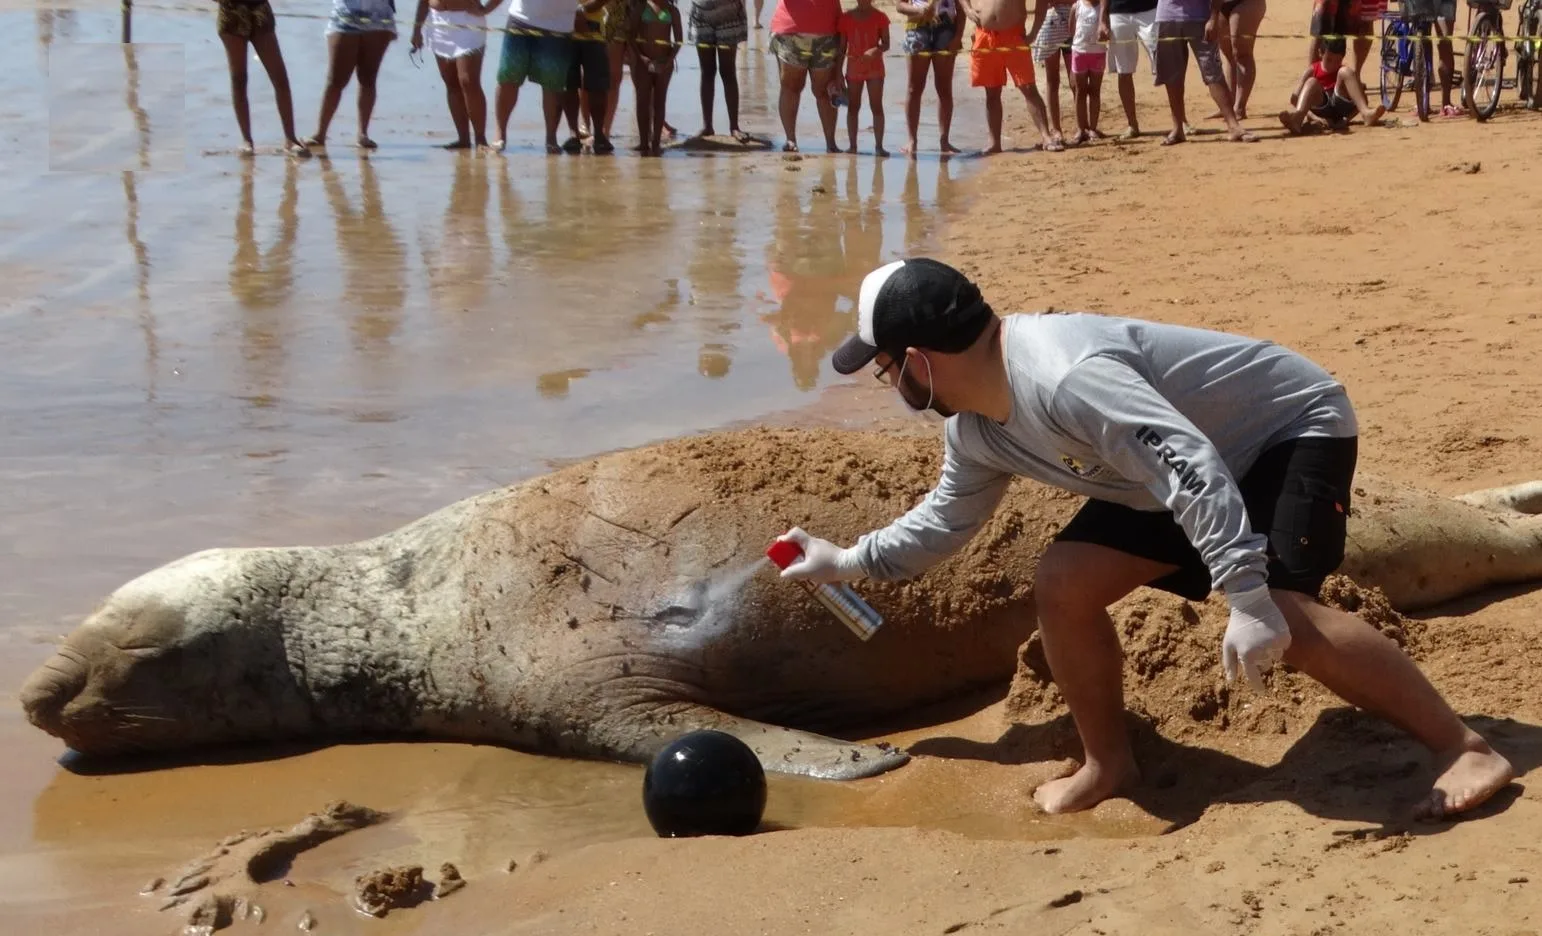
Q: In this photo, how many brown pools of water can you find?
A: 1